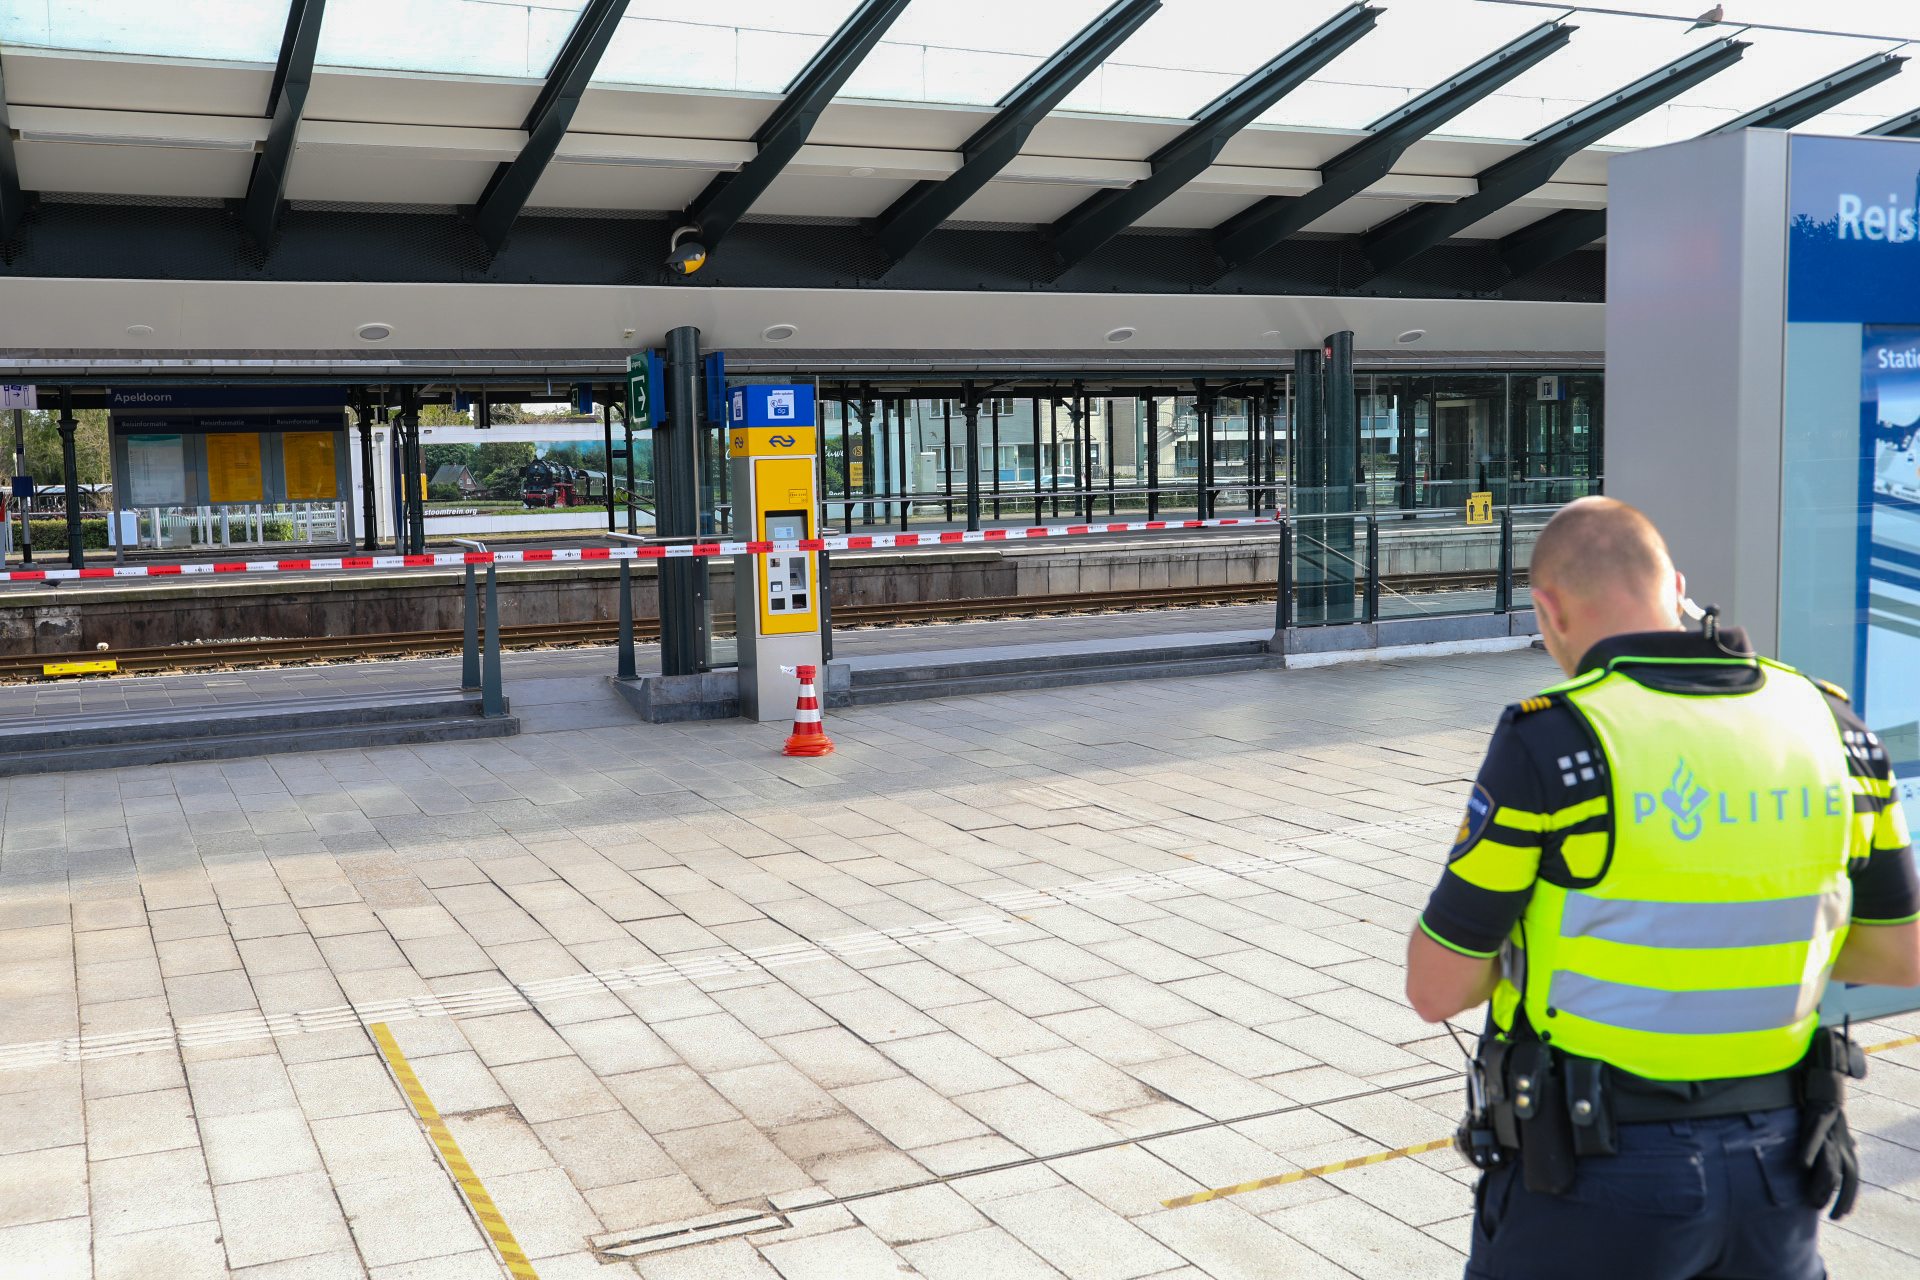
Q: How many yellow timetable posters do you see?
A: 2